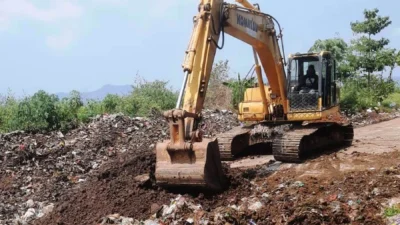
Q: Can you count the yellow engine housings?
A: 1